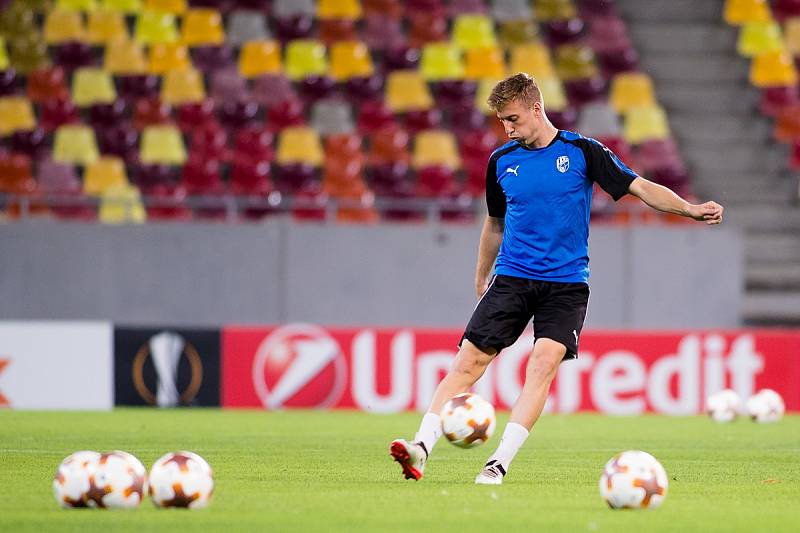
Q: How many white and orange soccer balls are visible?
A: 7